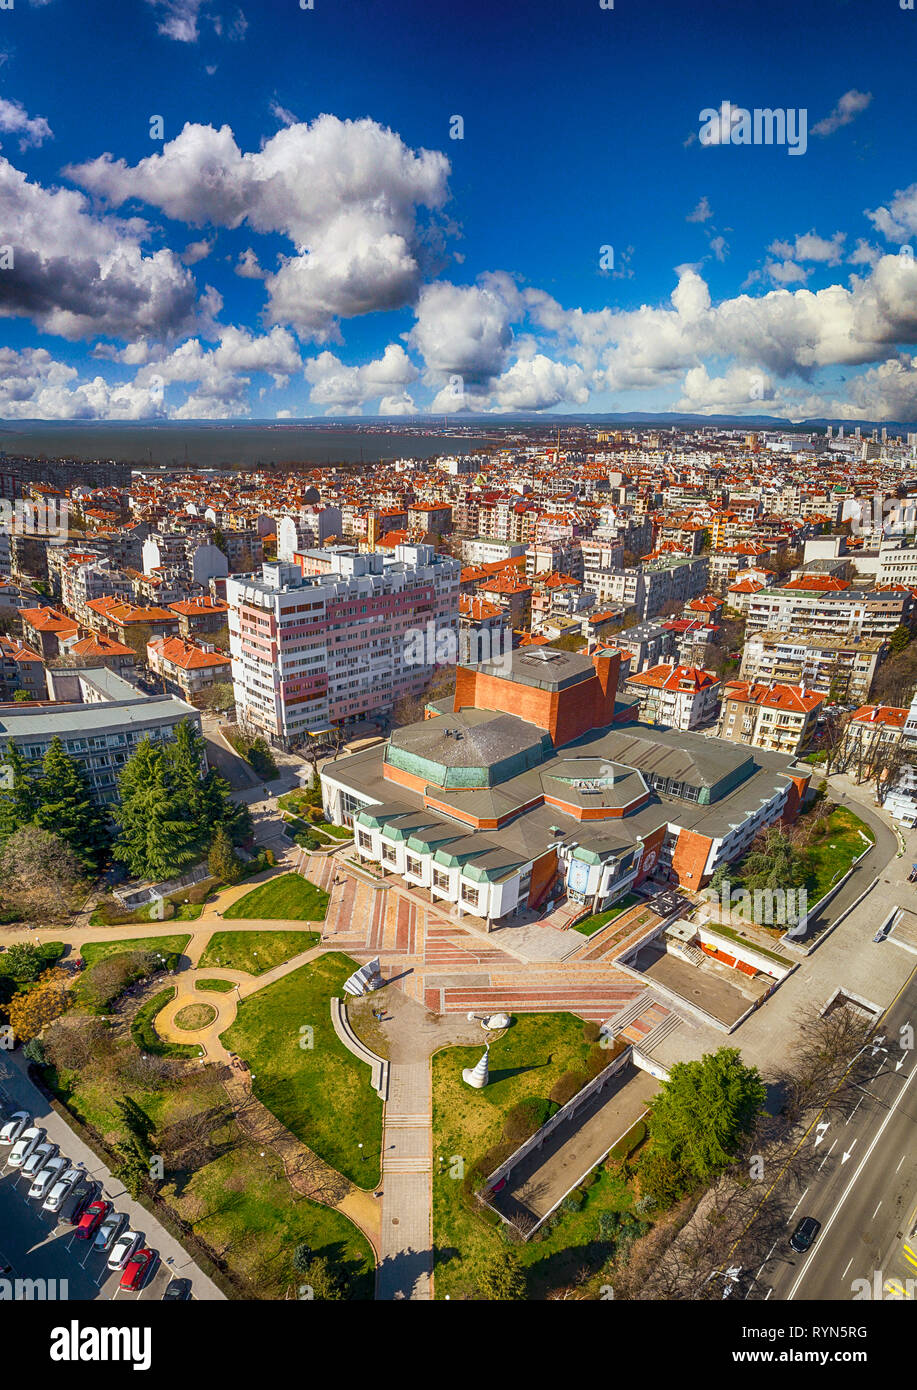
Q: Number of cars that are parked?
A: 11